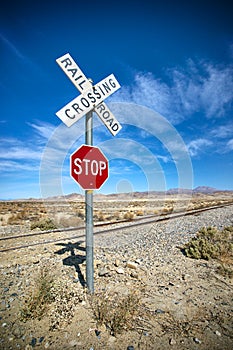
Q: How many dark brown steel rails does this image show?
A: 2